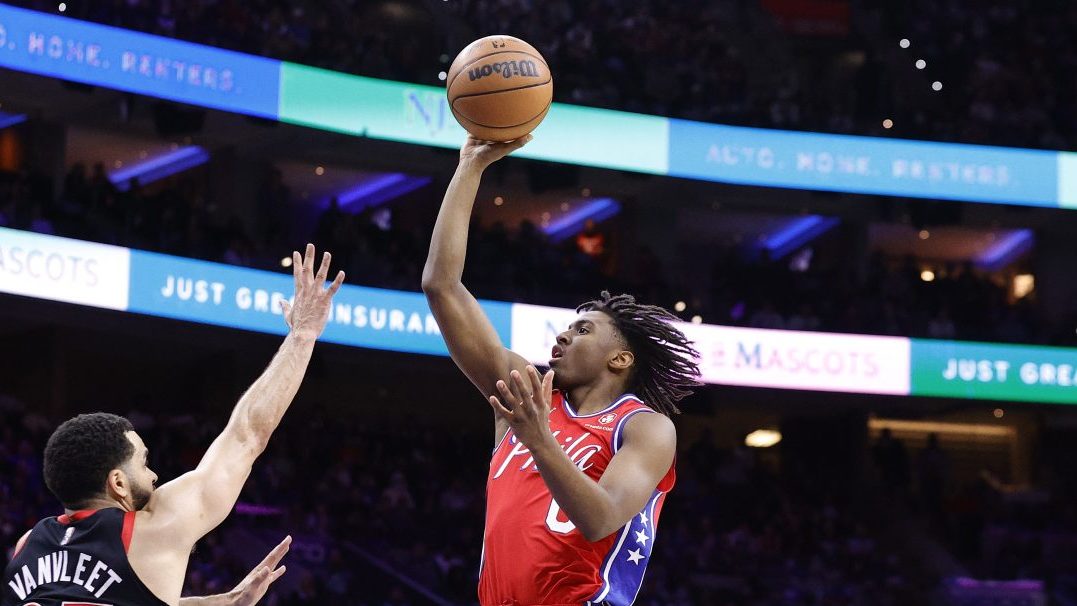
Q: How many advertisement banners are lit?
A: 2